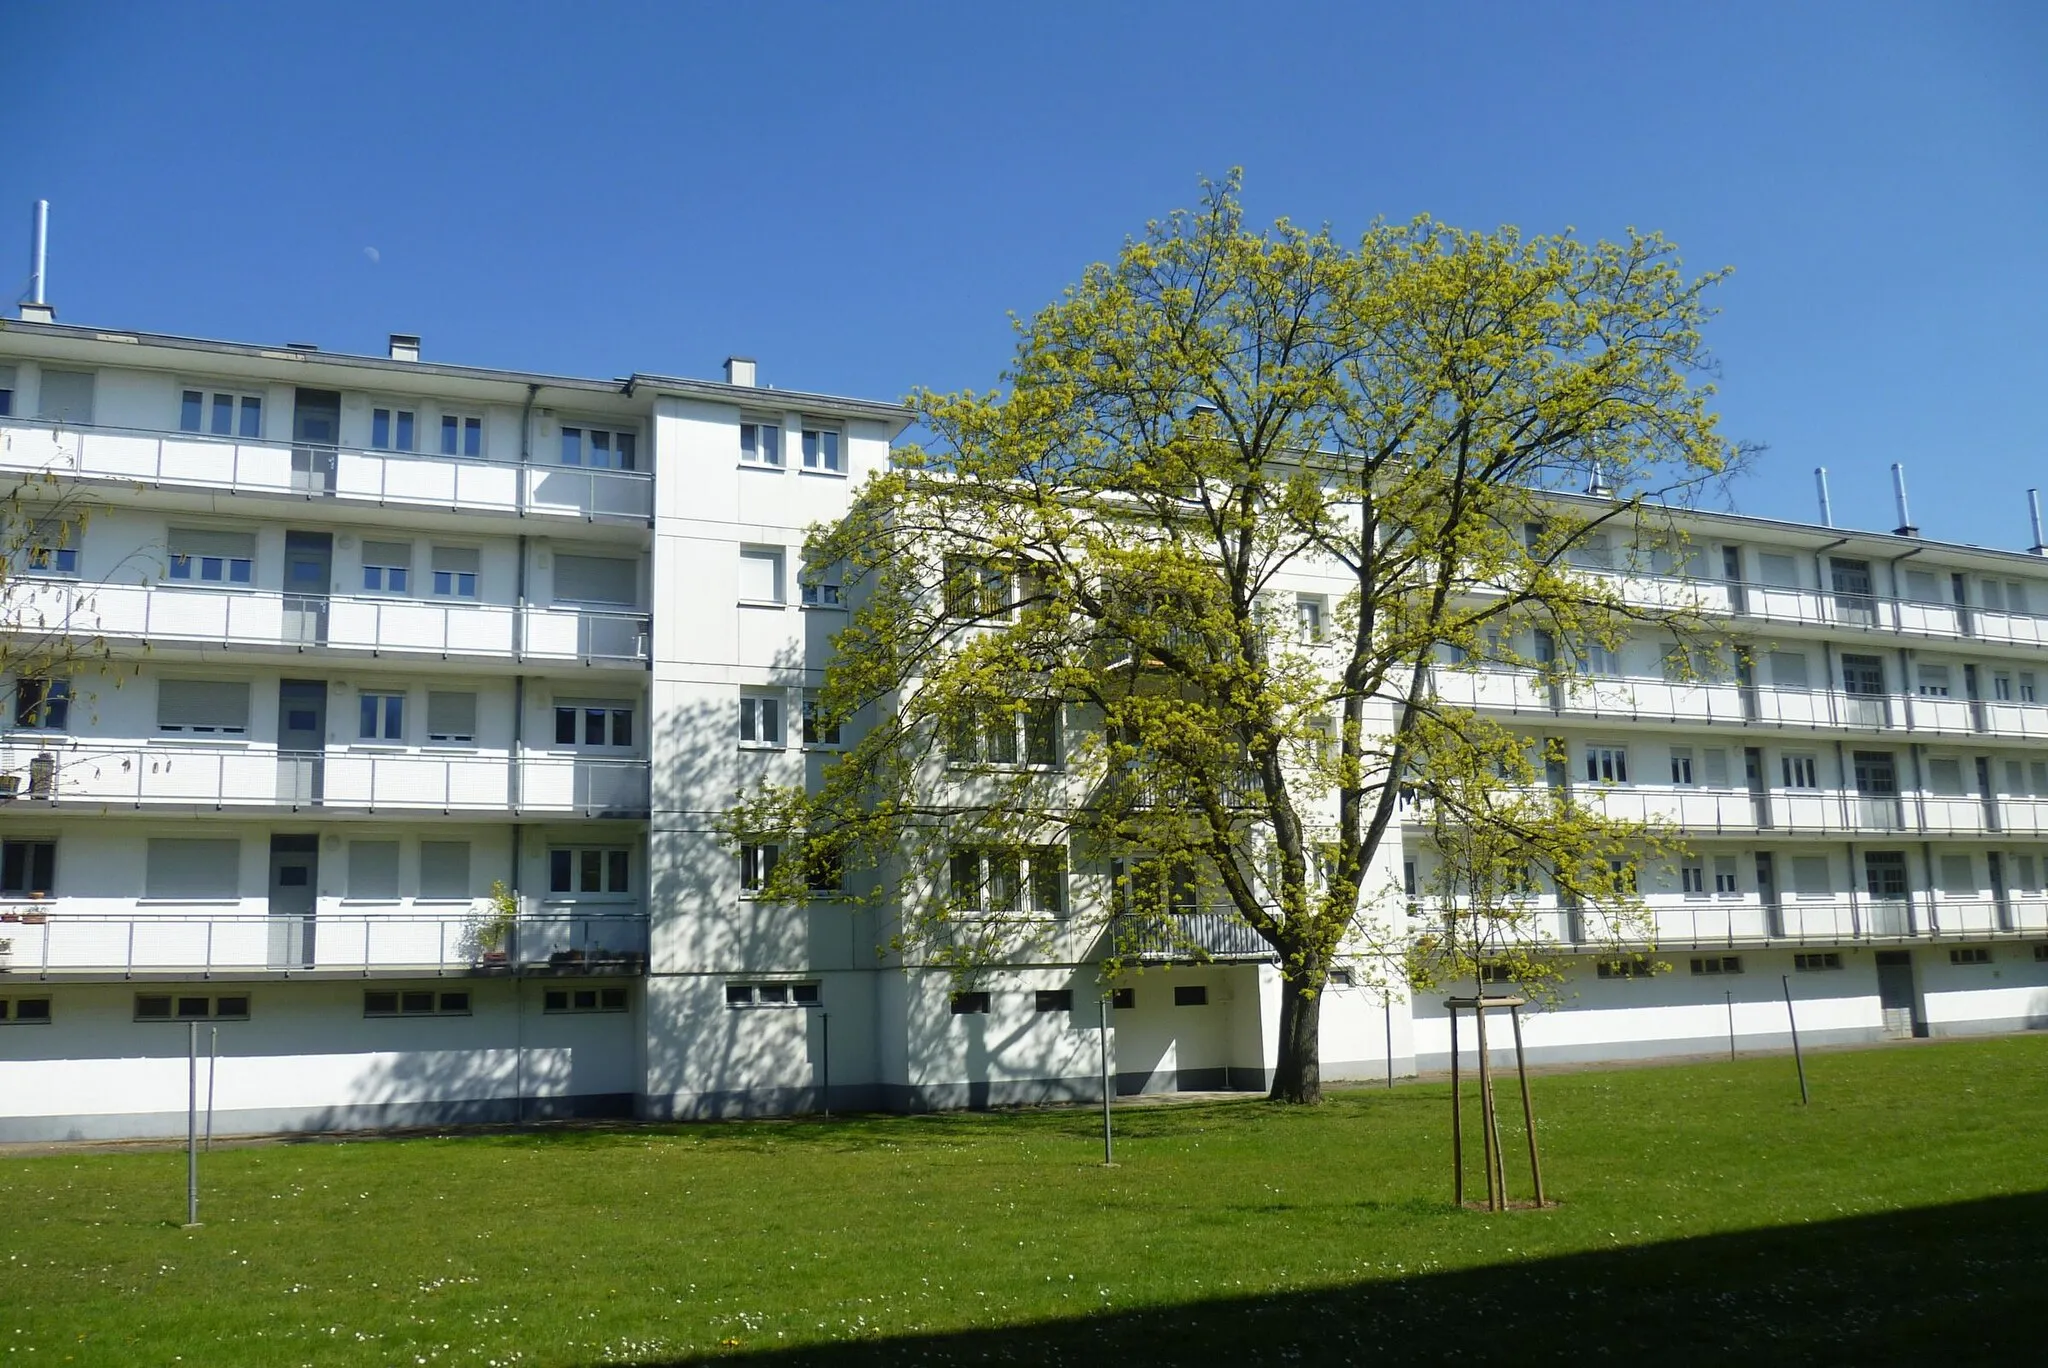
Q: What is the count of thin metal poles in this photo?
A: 7